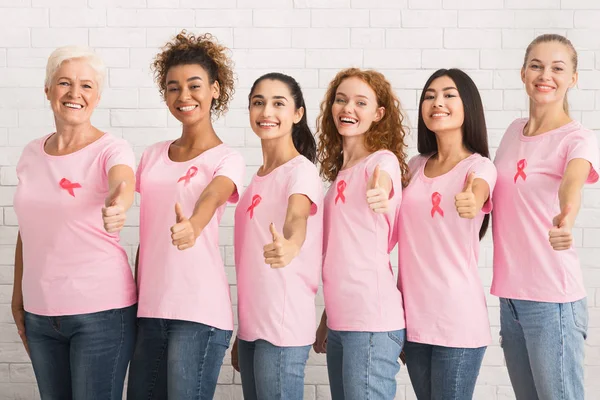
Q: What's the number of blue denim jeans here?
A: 6